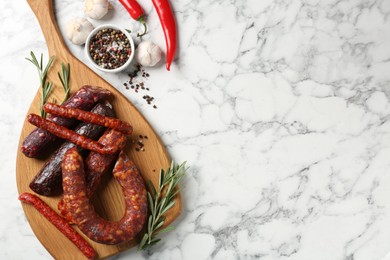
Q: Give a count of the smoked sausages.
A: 7